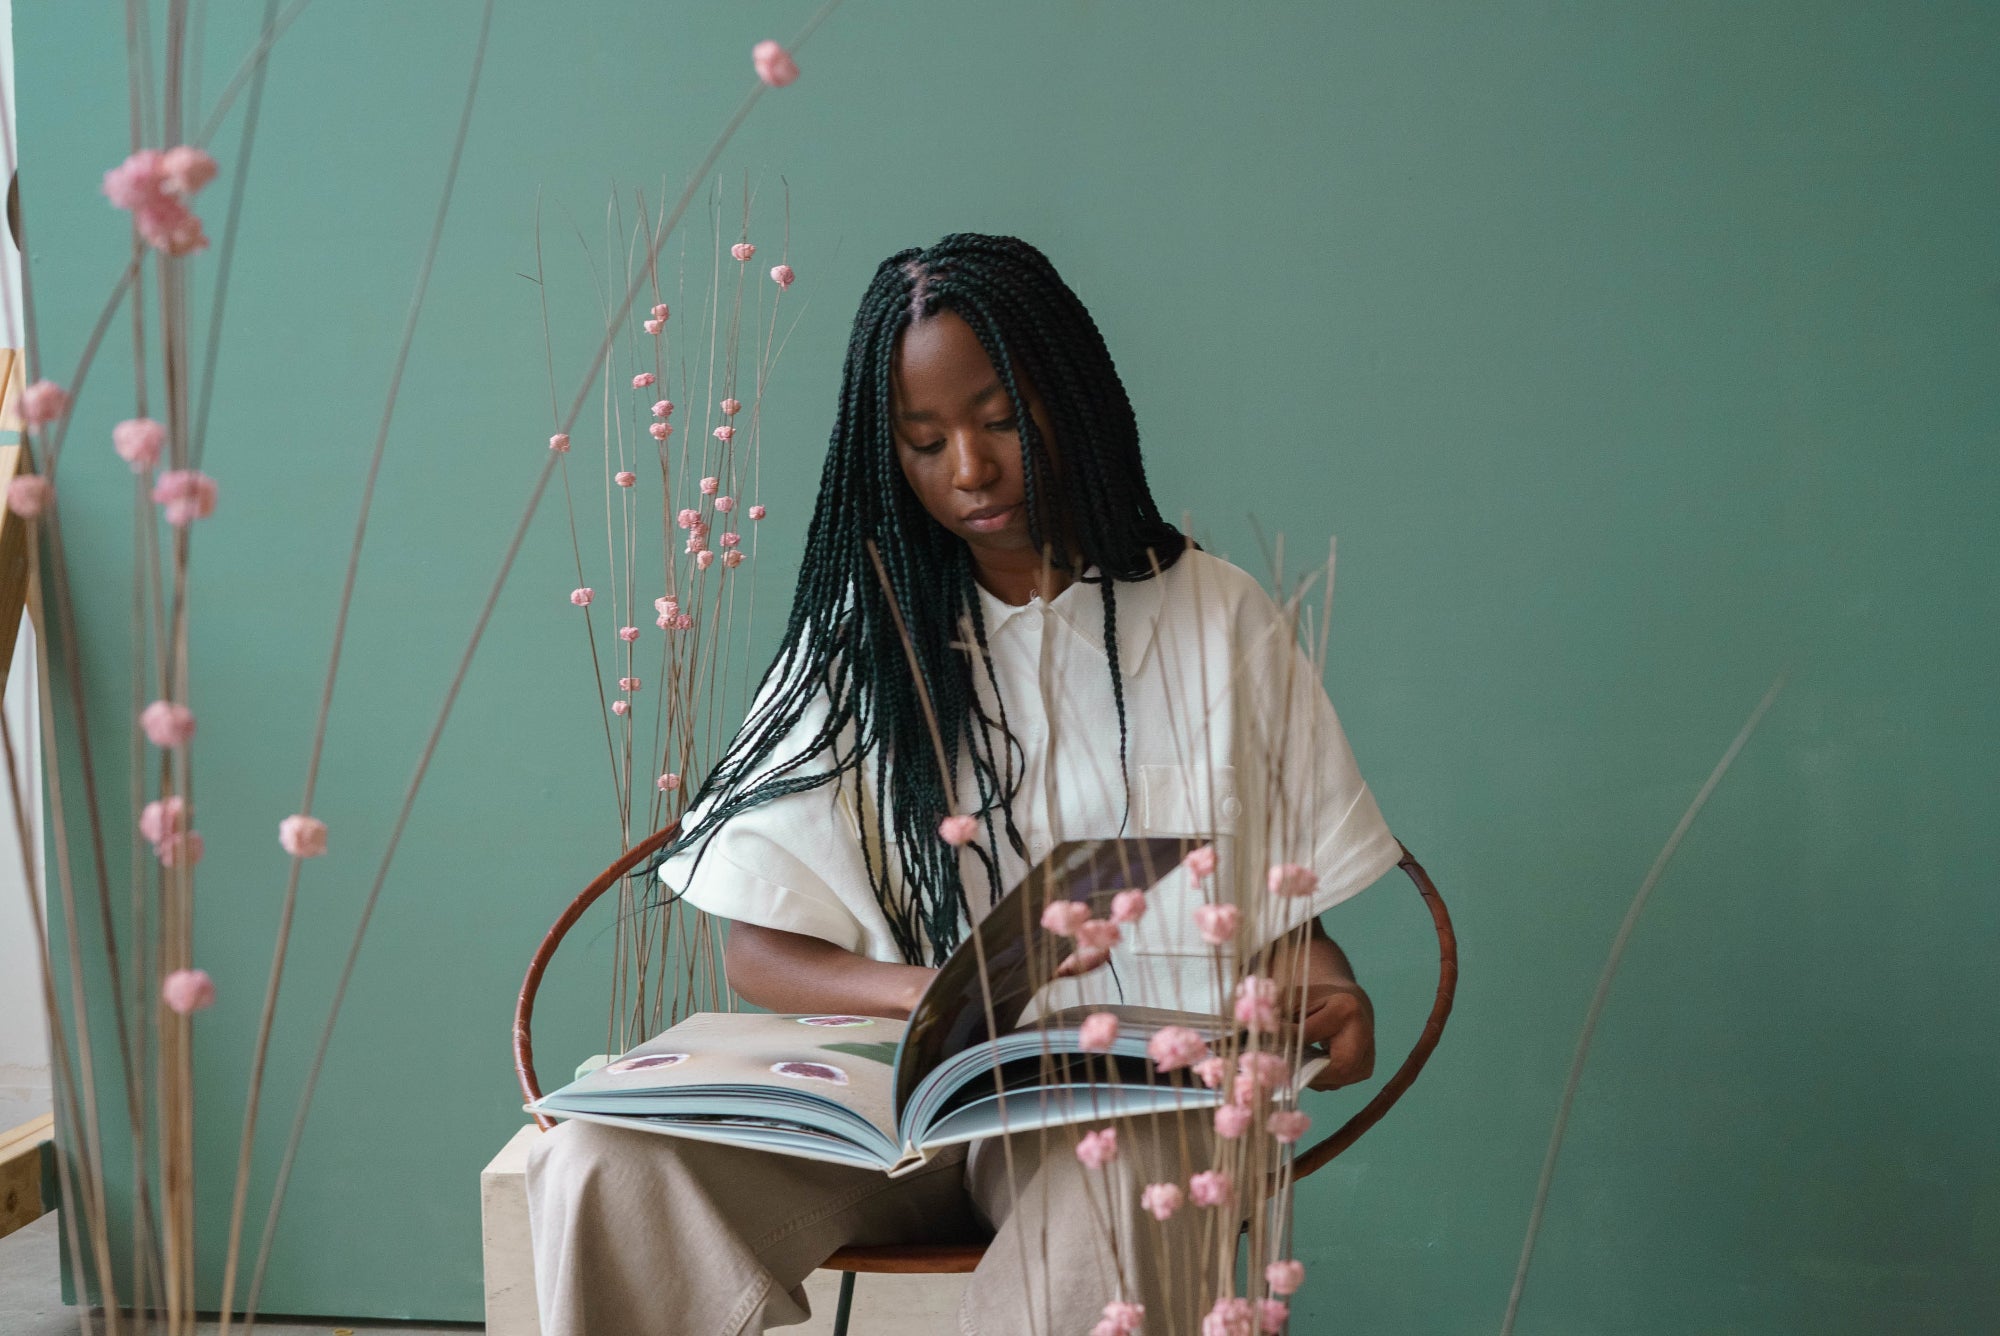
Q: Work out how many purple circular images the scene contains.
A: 3